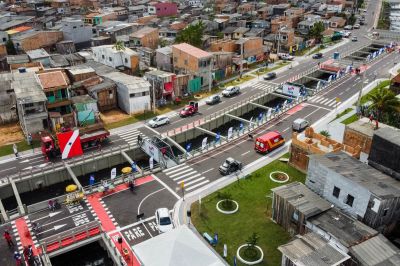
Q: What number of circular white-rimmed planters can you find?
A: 3